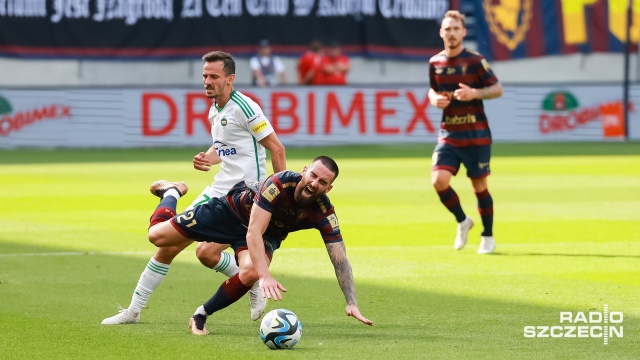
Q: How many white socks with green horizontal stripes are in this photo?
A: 2